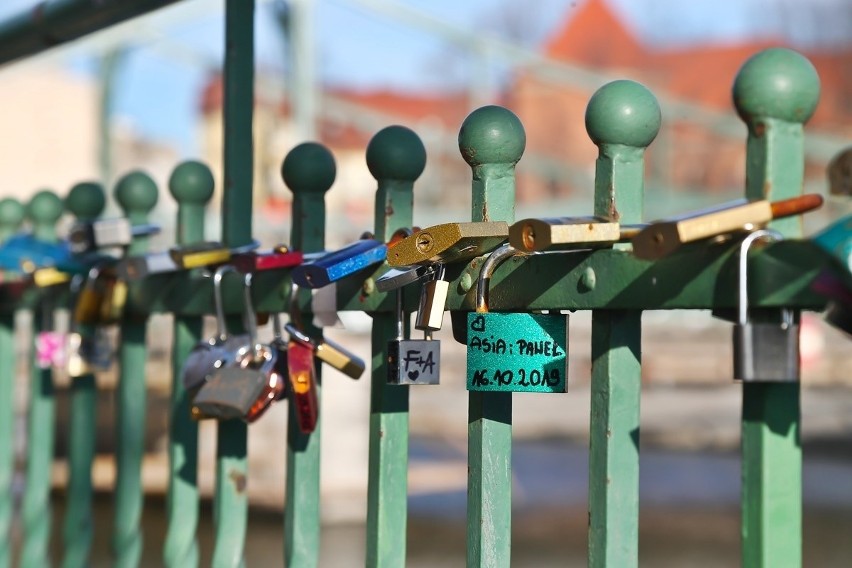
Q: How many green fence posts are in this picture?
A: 11